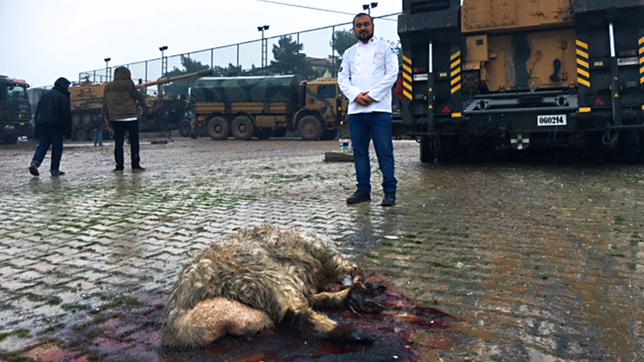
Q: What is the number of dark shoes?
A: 6